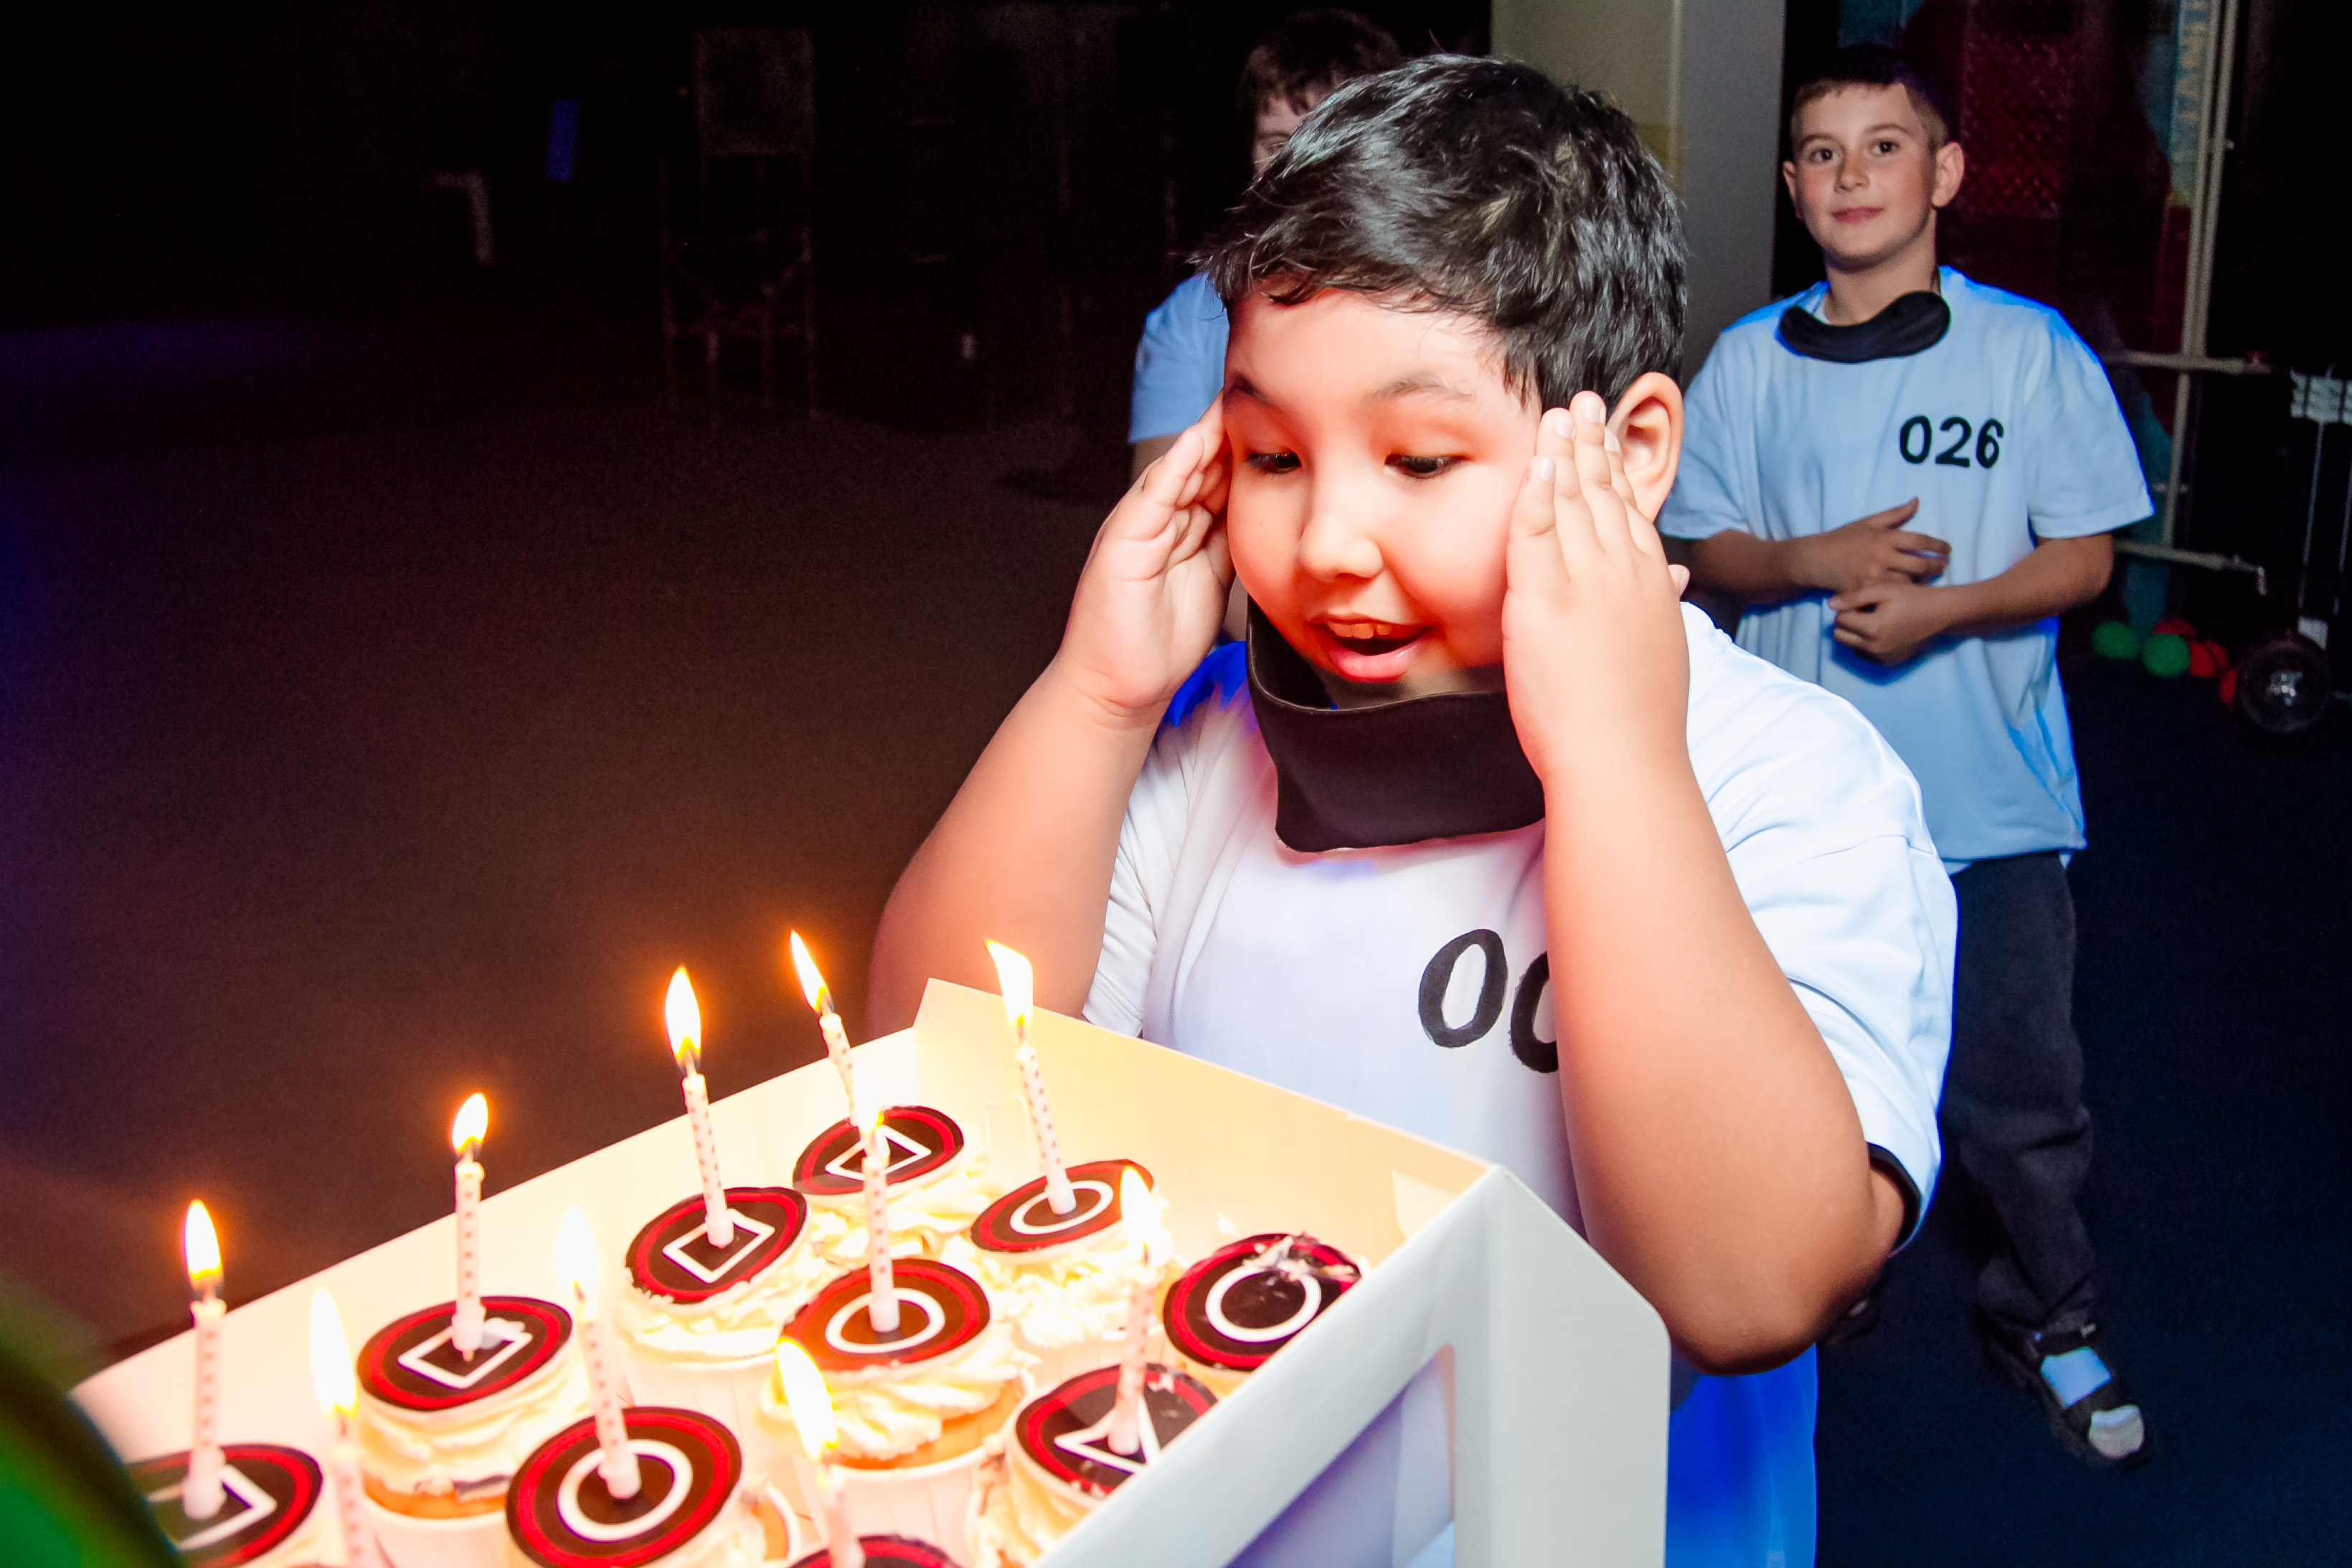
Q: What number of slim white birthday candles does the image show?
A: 10